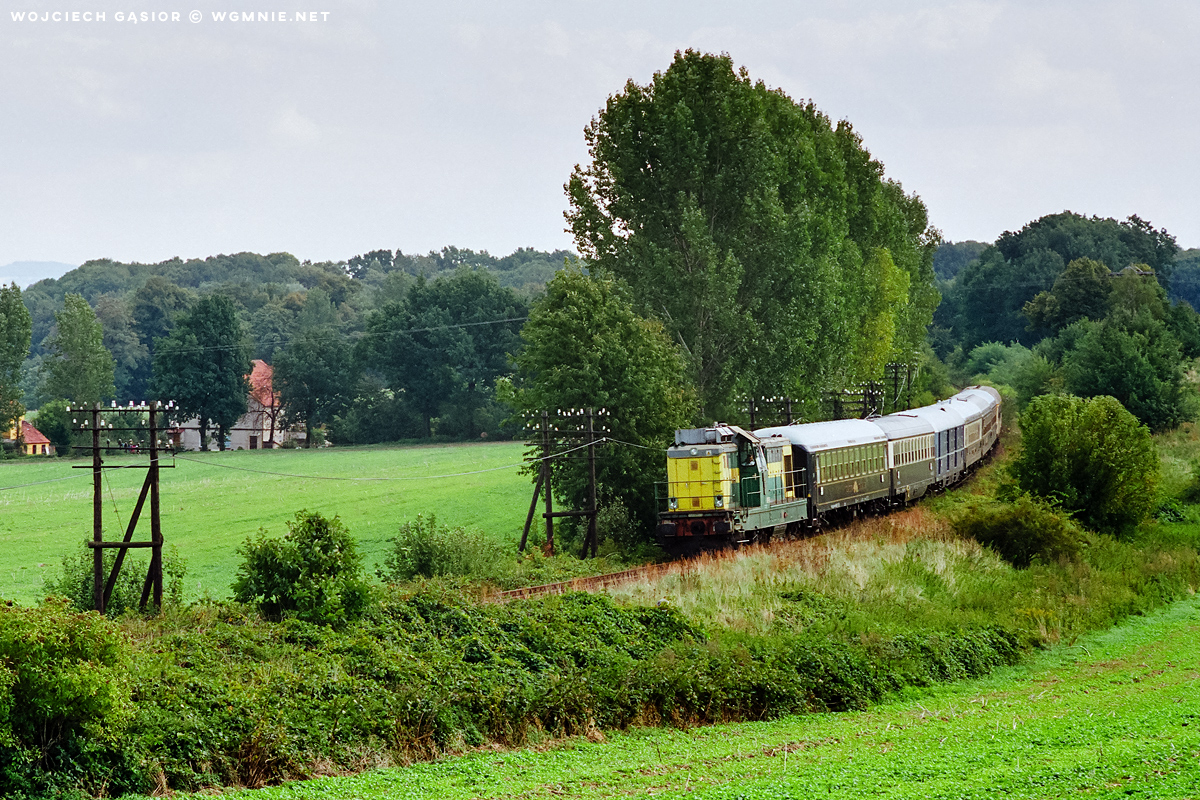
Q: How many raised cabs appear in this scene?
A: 1